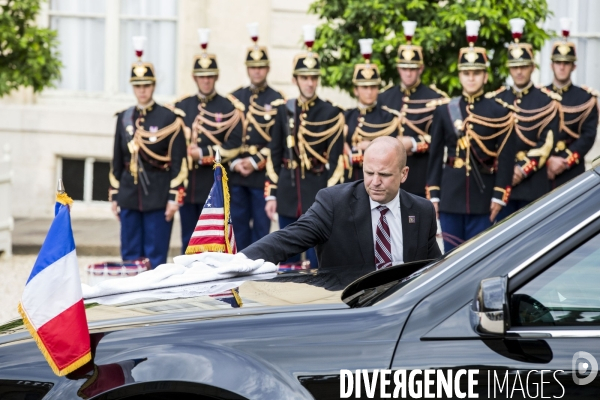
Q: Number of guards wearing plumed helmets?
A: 9